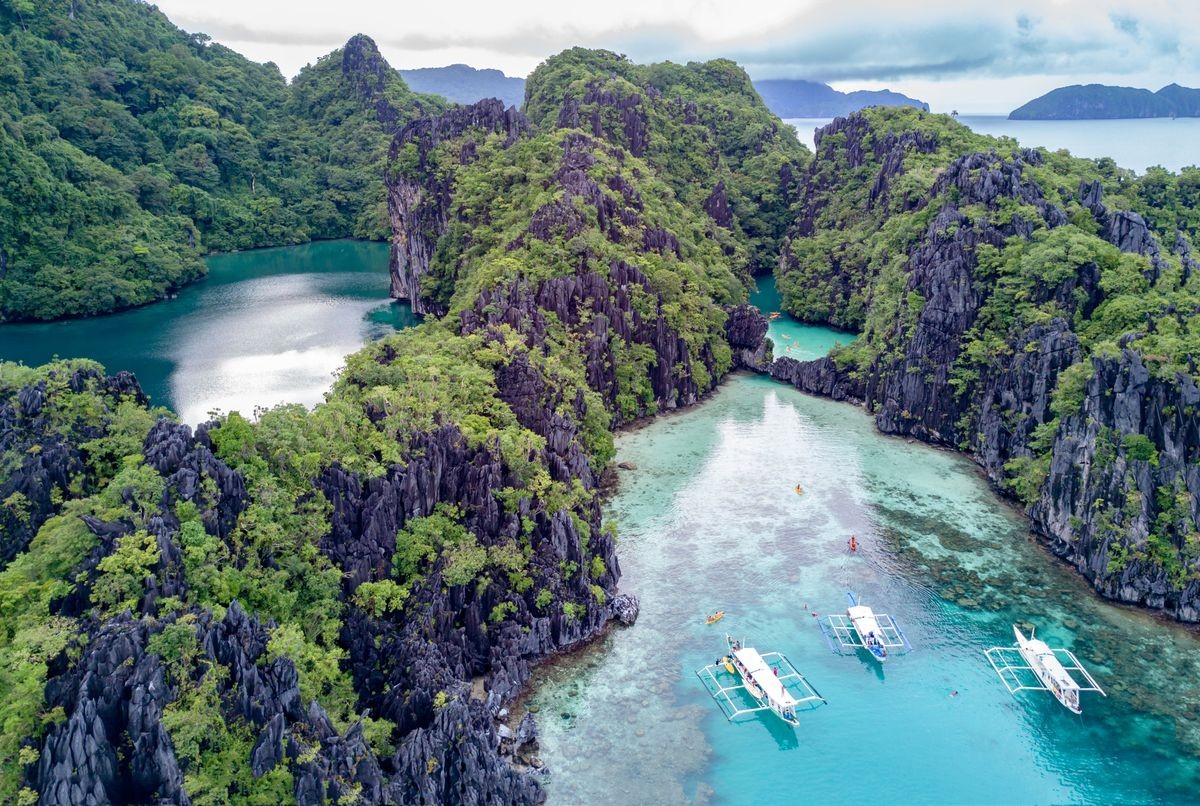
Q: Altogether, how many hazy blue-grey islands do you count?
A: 3